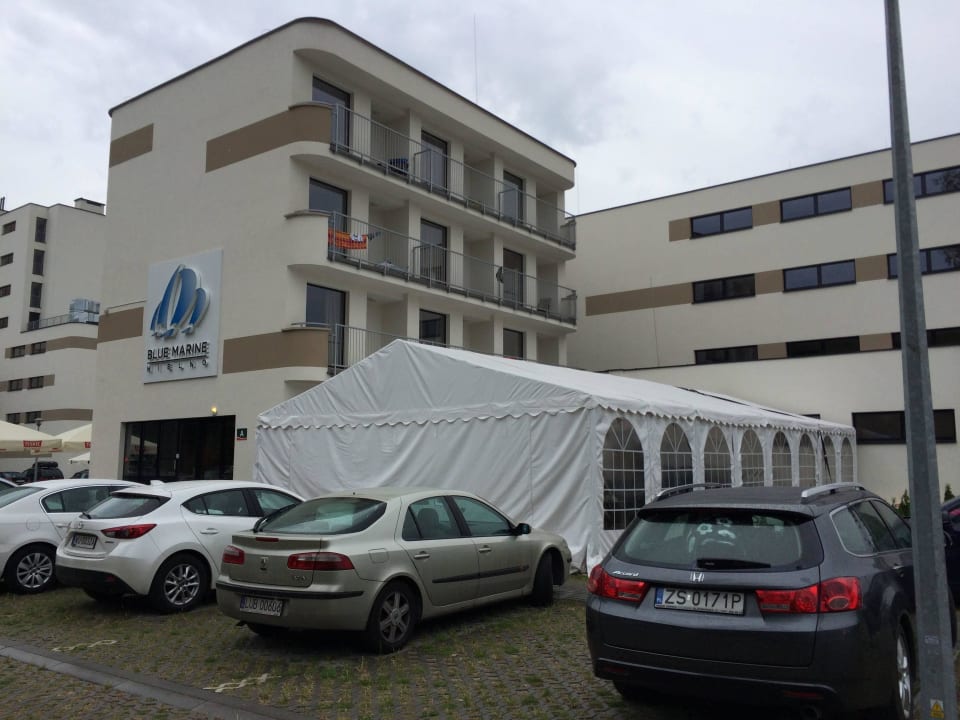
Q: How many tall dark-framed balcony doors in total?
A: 9